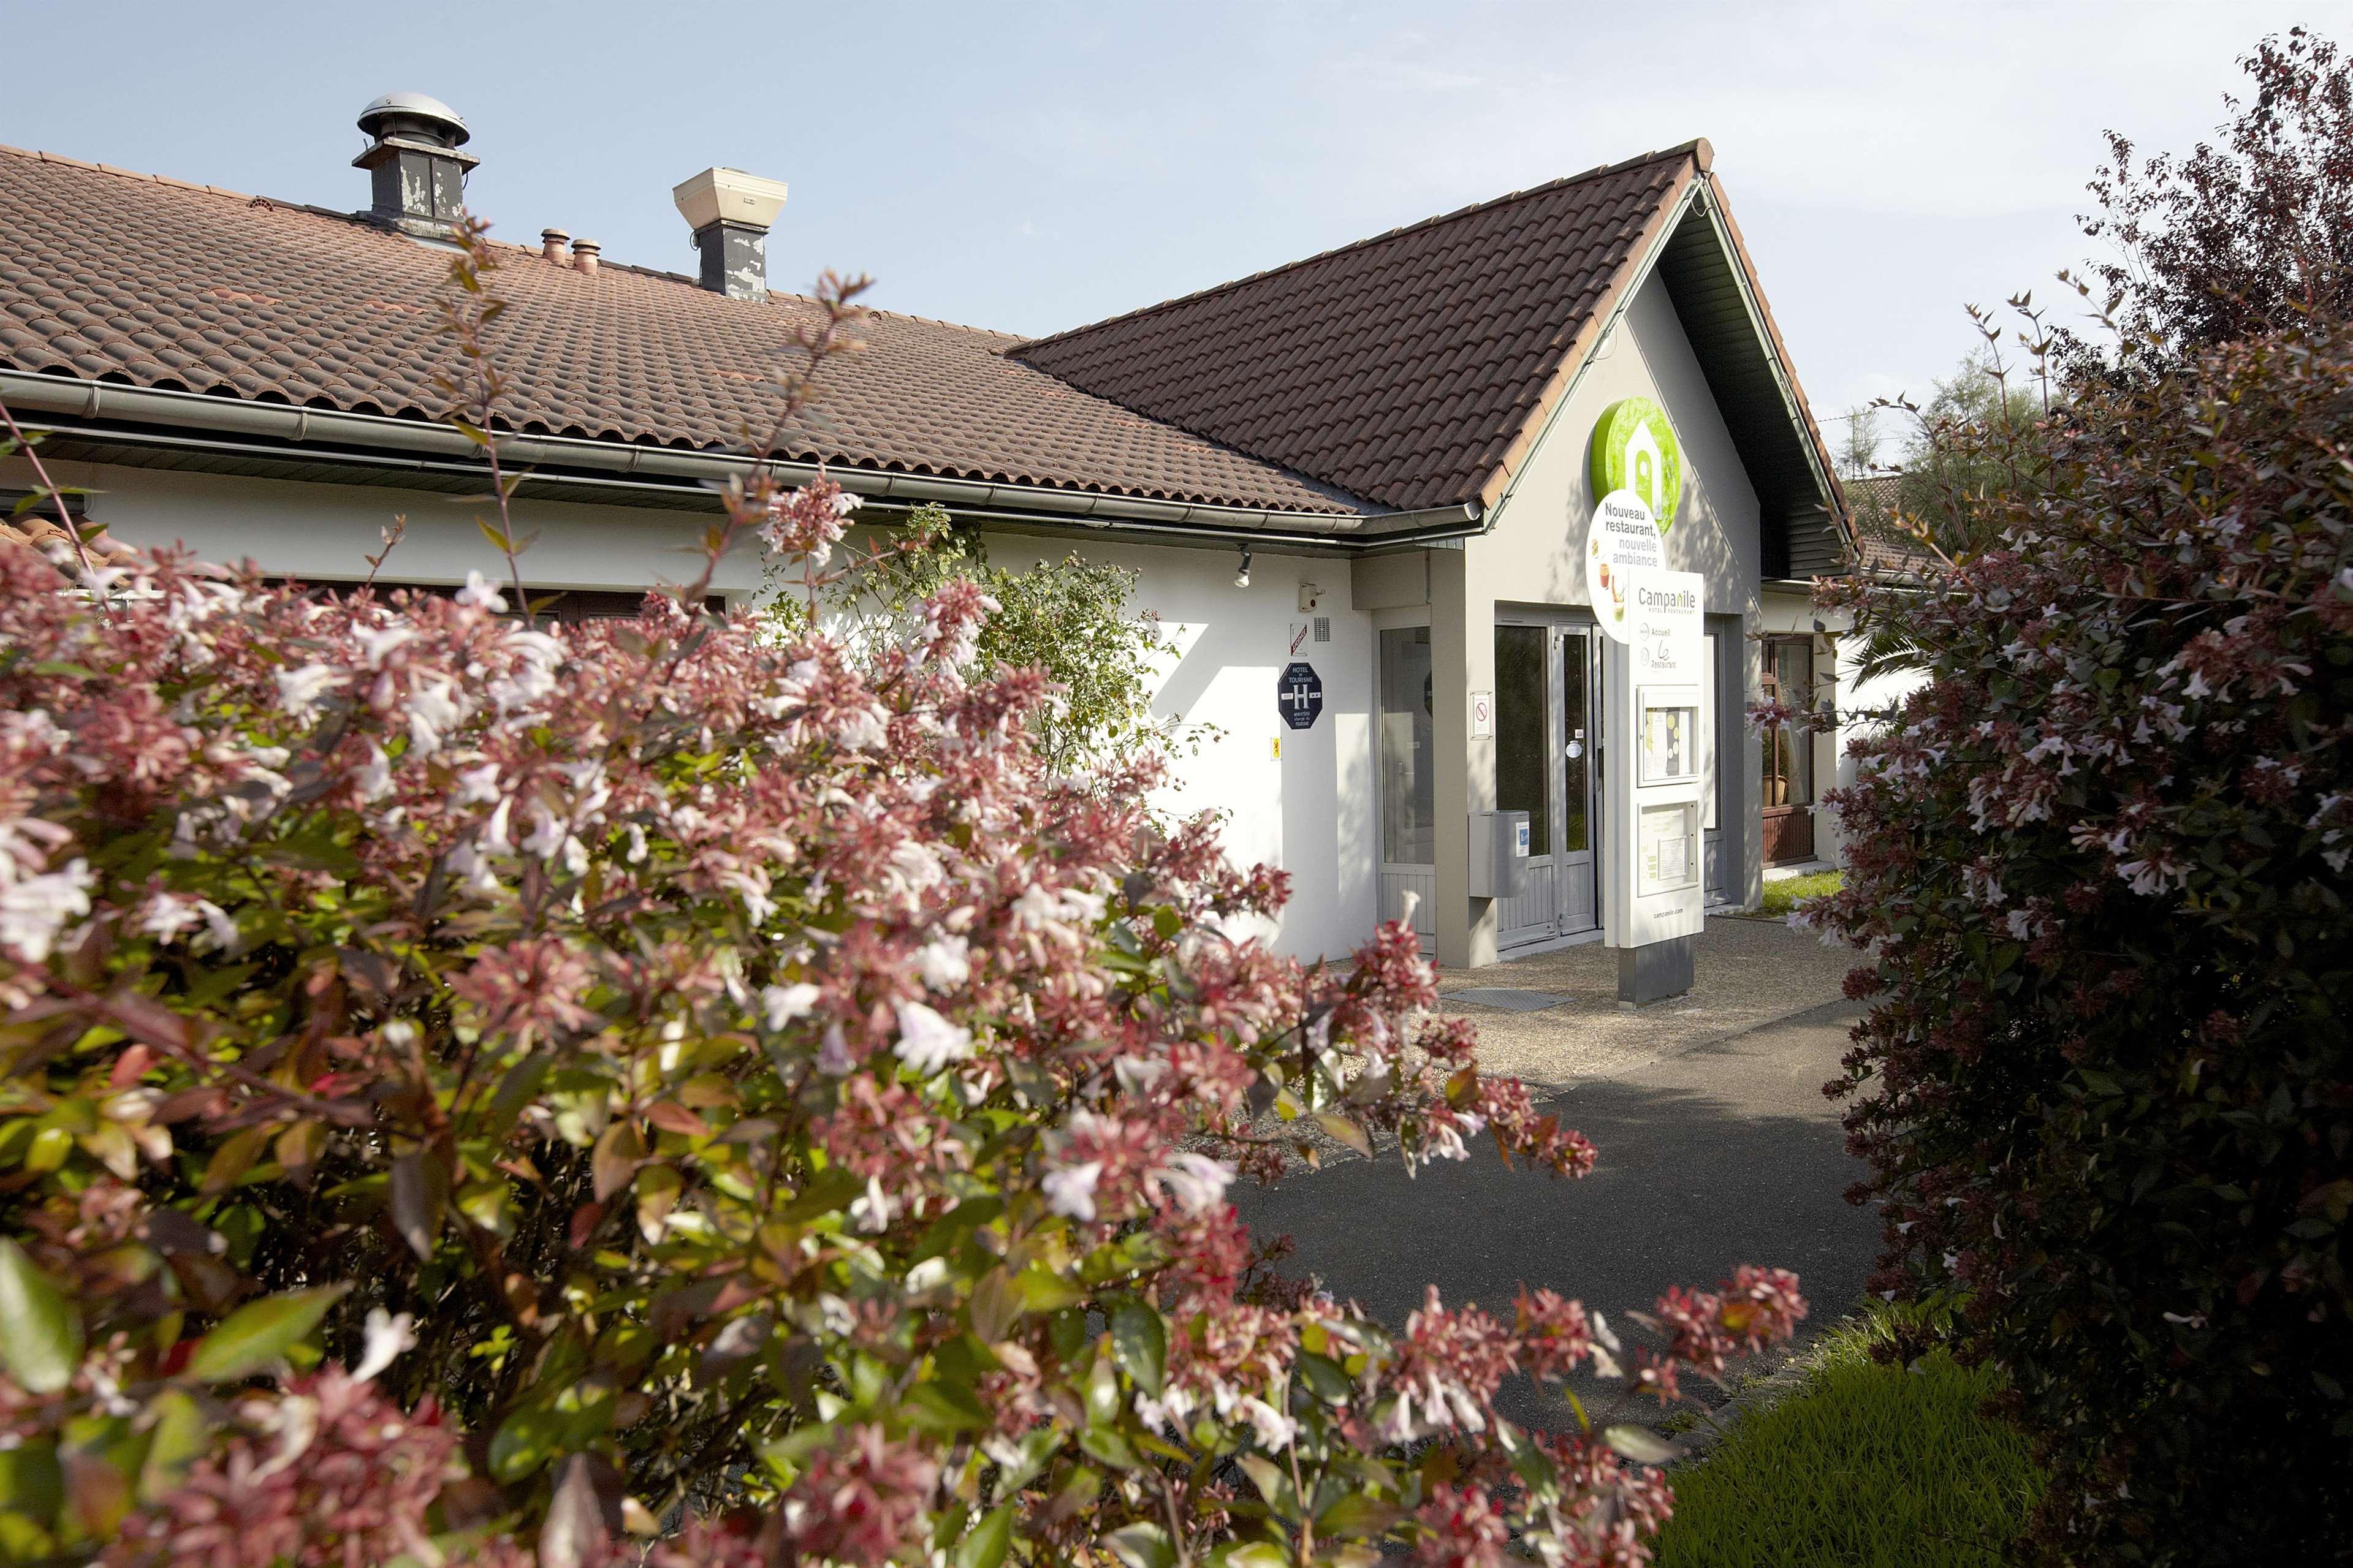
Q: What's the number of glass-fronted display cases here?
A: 2